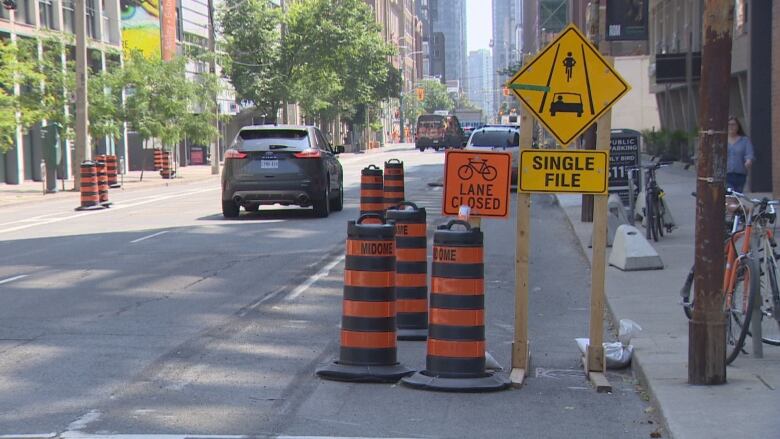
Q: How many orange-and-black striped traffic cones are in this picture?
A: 11